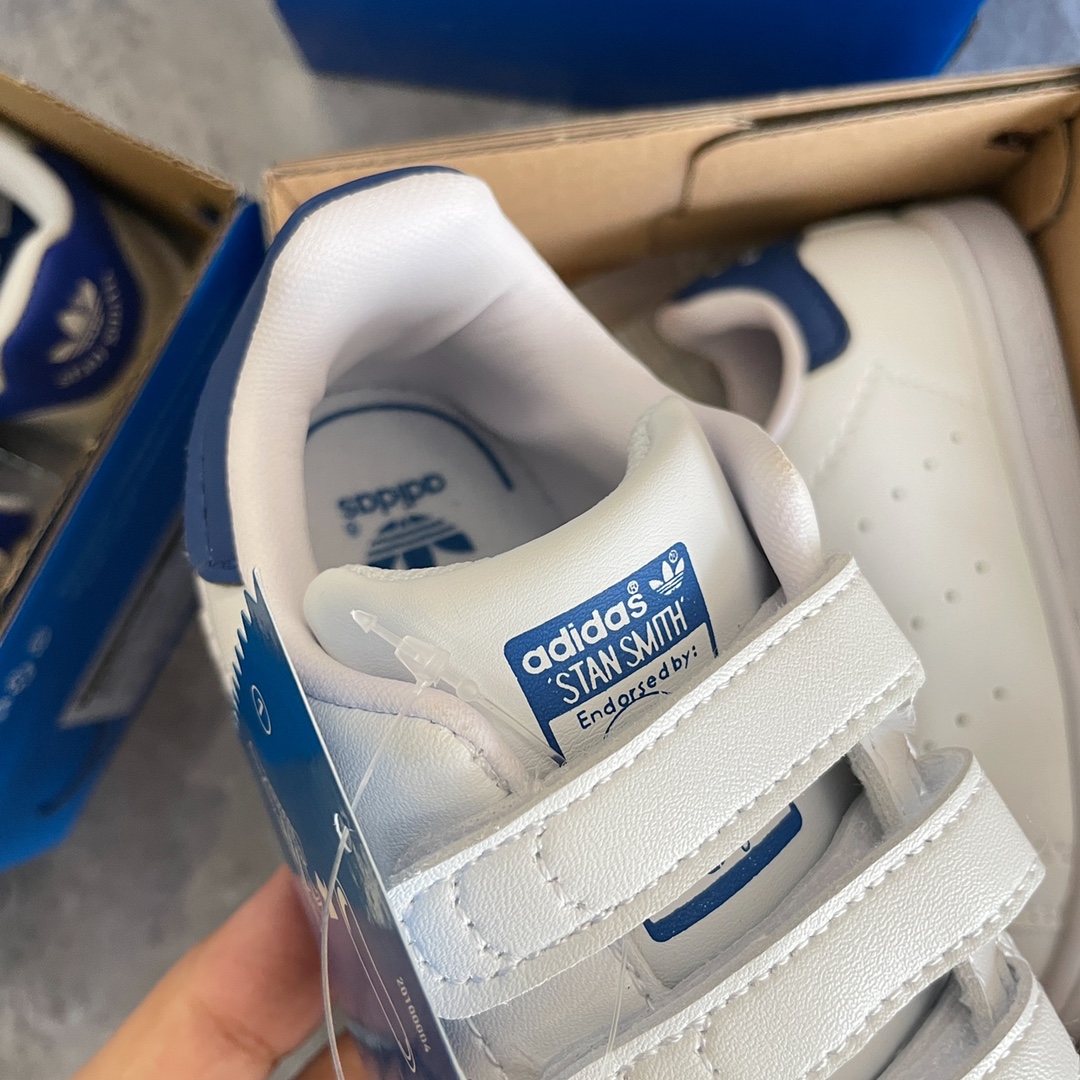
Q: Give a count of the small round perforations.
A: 10